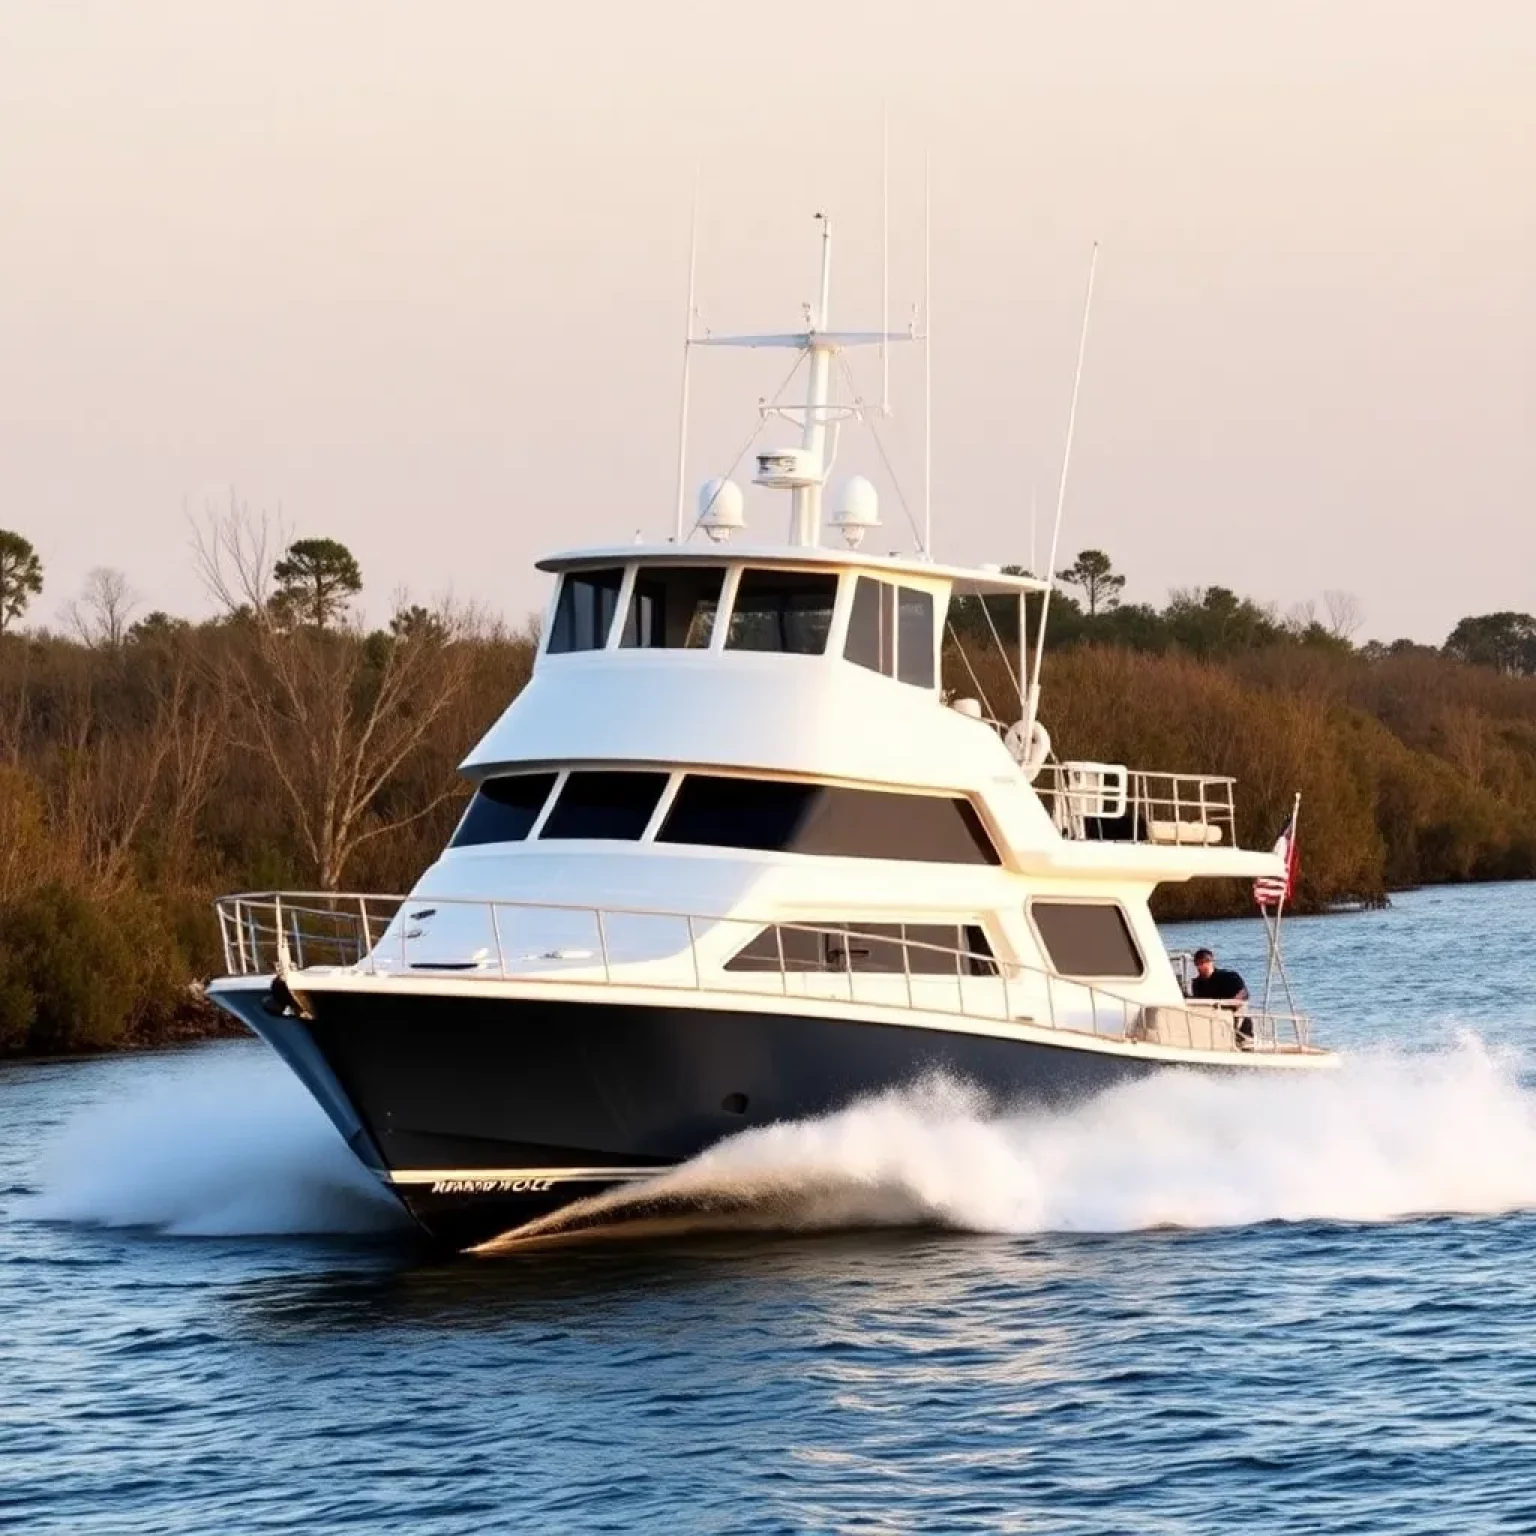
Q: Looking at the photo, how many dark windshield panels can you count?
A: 6